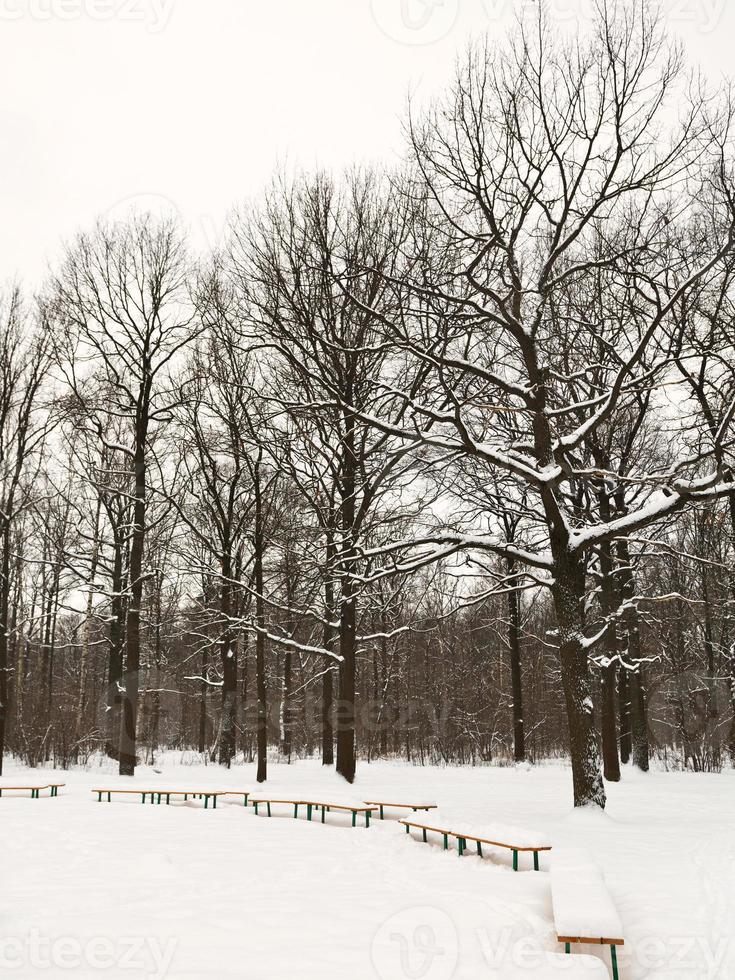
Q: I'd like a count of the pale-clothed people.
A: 0